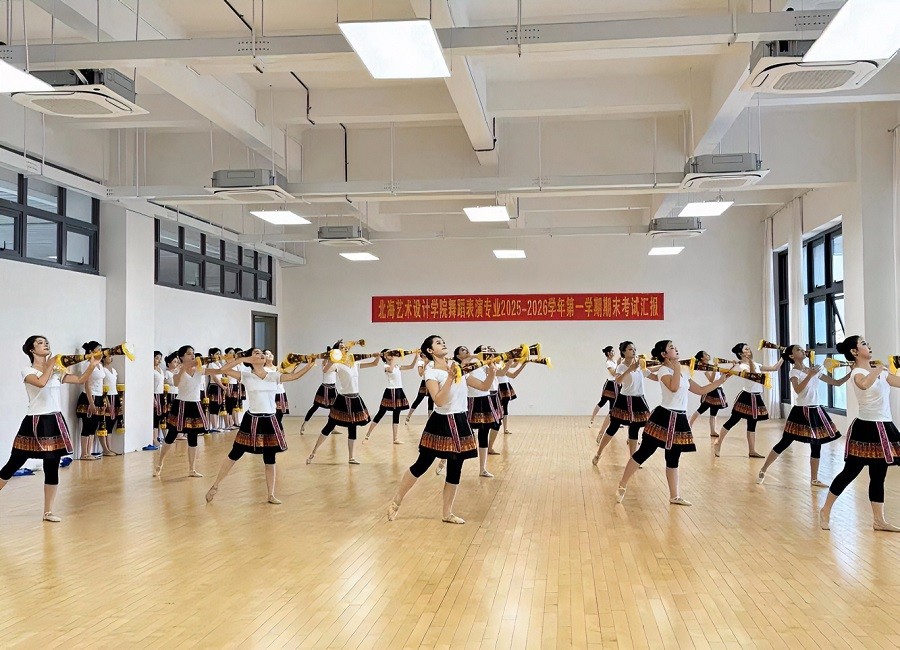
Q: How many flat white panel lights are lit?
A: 9